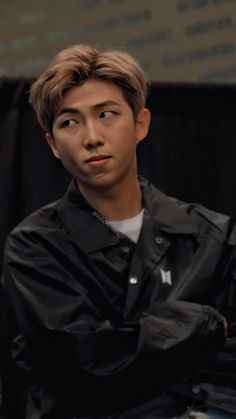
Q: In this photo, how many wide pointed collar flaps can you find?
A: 2